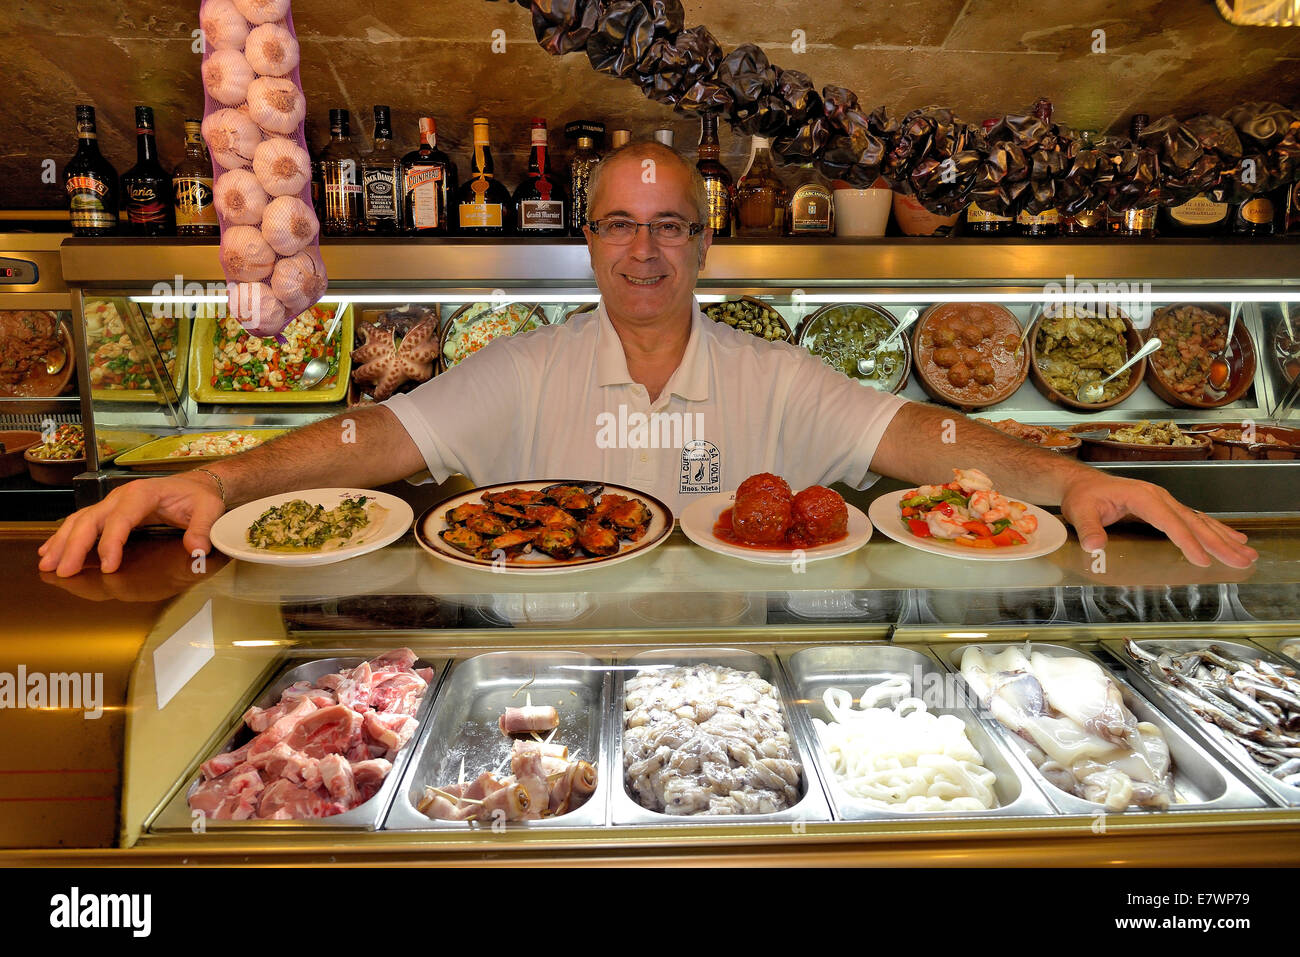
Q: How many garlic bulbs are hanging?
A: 12